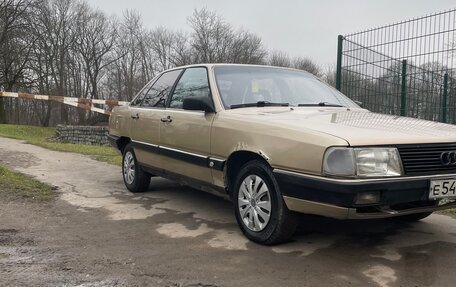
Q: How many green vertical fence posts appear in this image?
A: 3